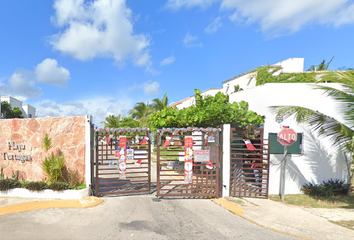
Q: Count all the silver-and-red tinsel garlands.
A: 2